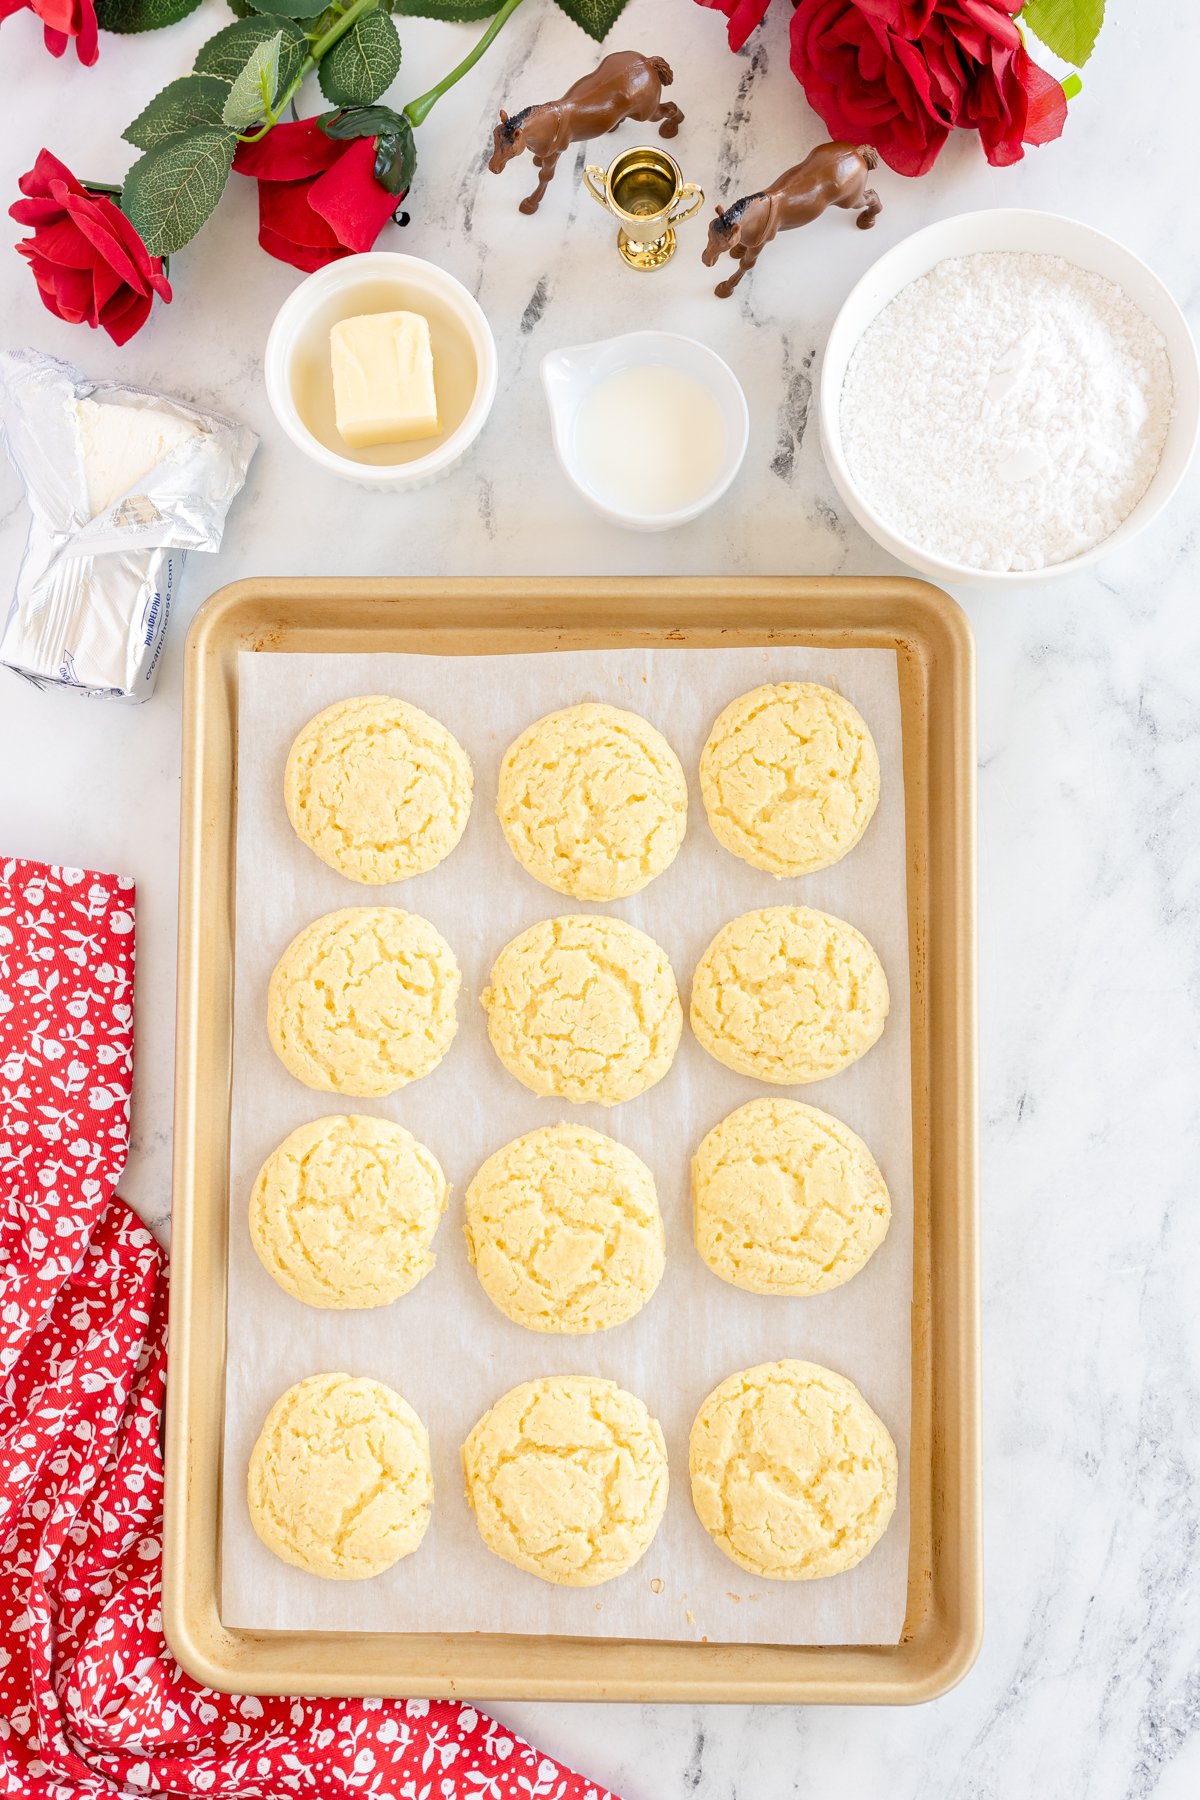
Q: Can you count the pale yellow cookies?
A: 12